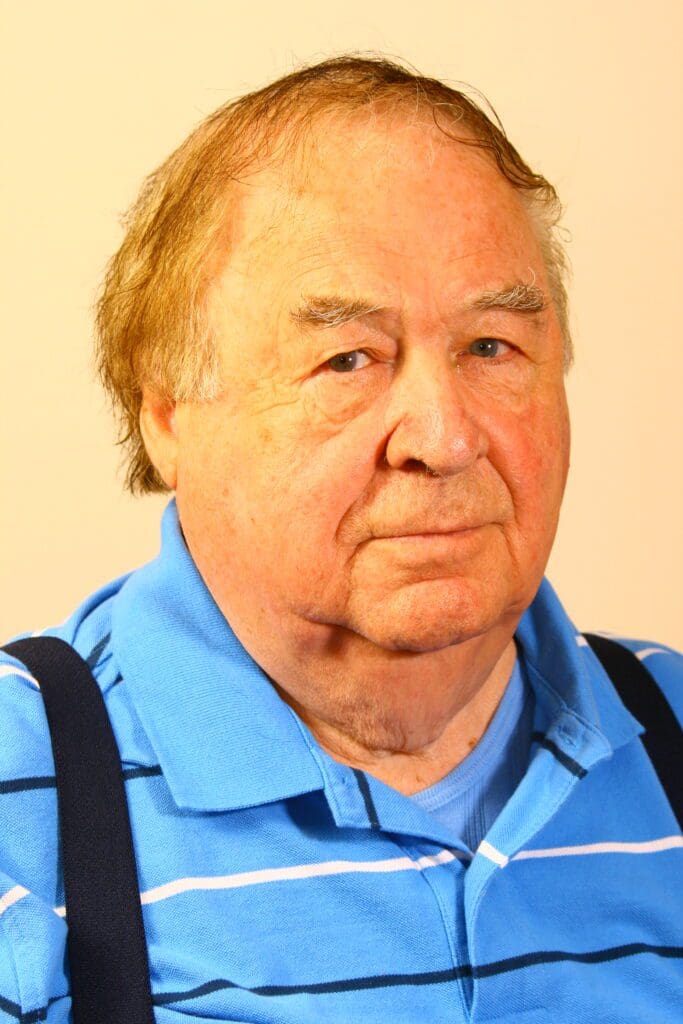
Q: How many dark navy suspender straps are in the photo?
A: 2